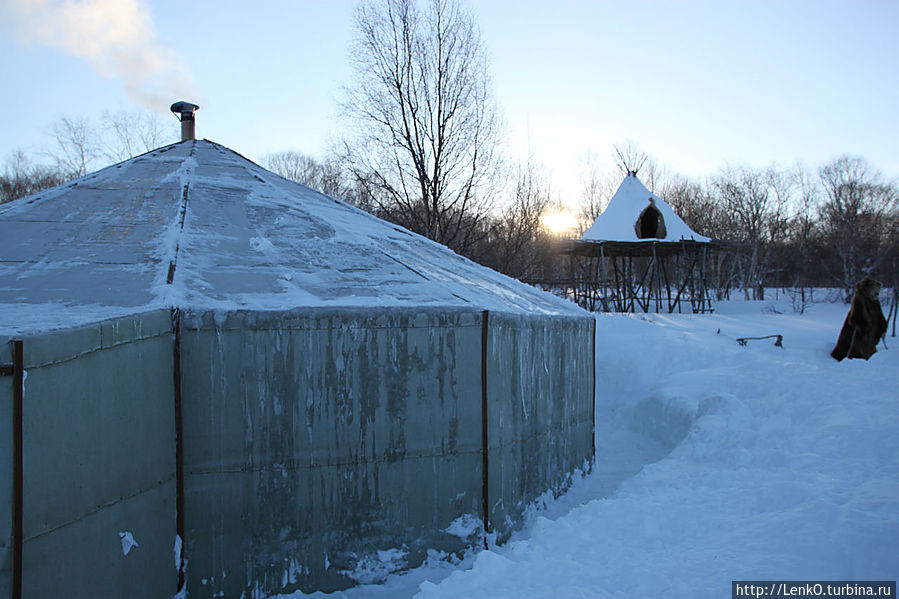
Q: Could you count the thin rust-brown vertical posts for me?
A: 4